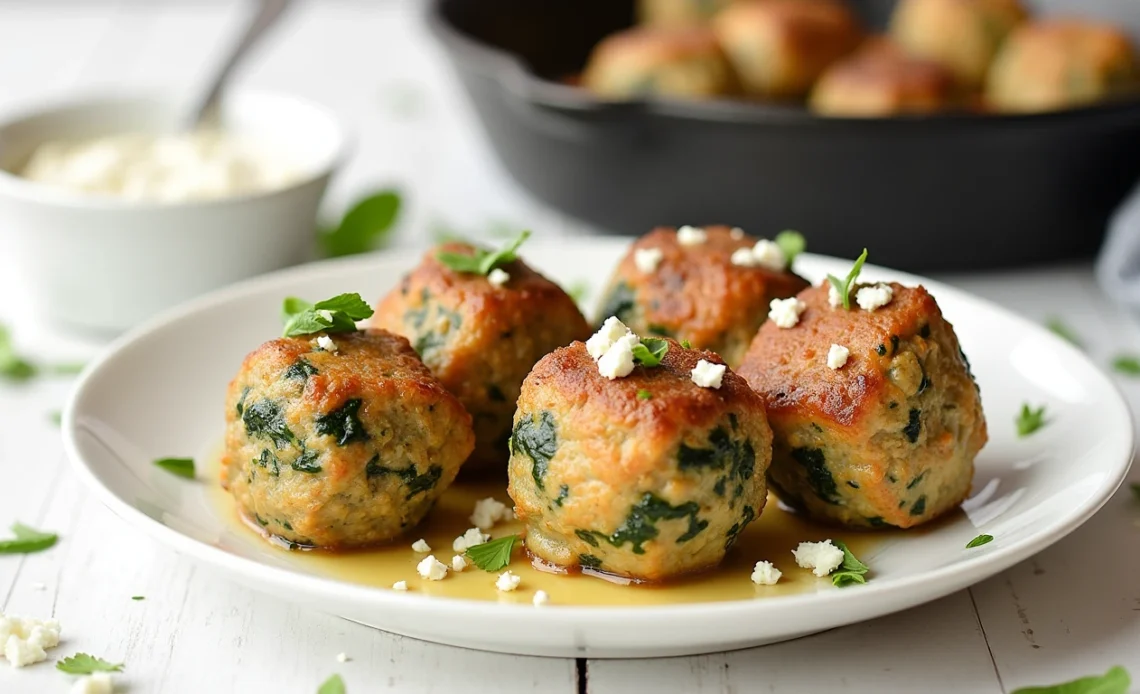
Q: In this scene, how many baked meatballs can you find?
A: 11